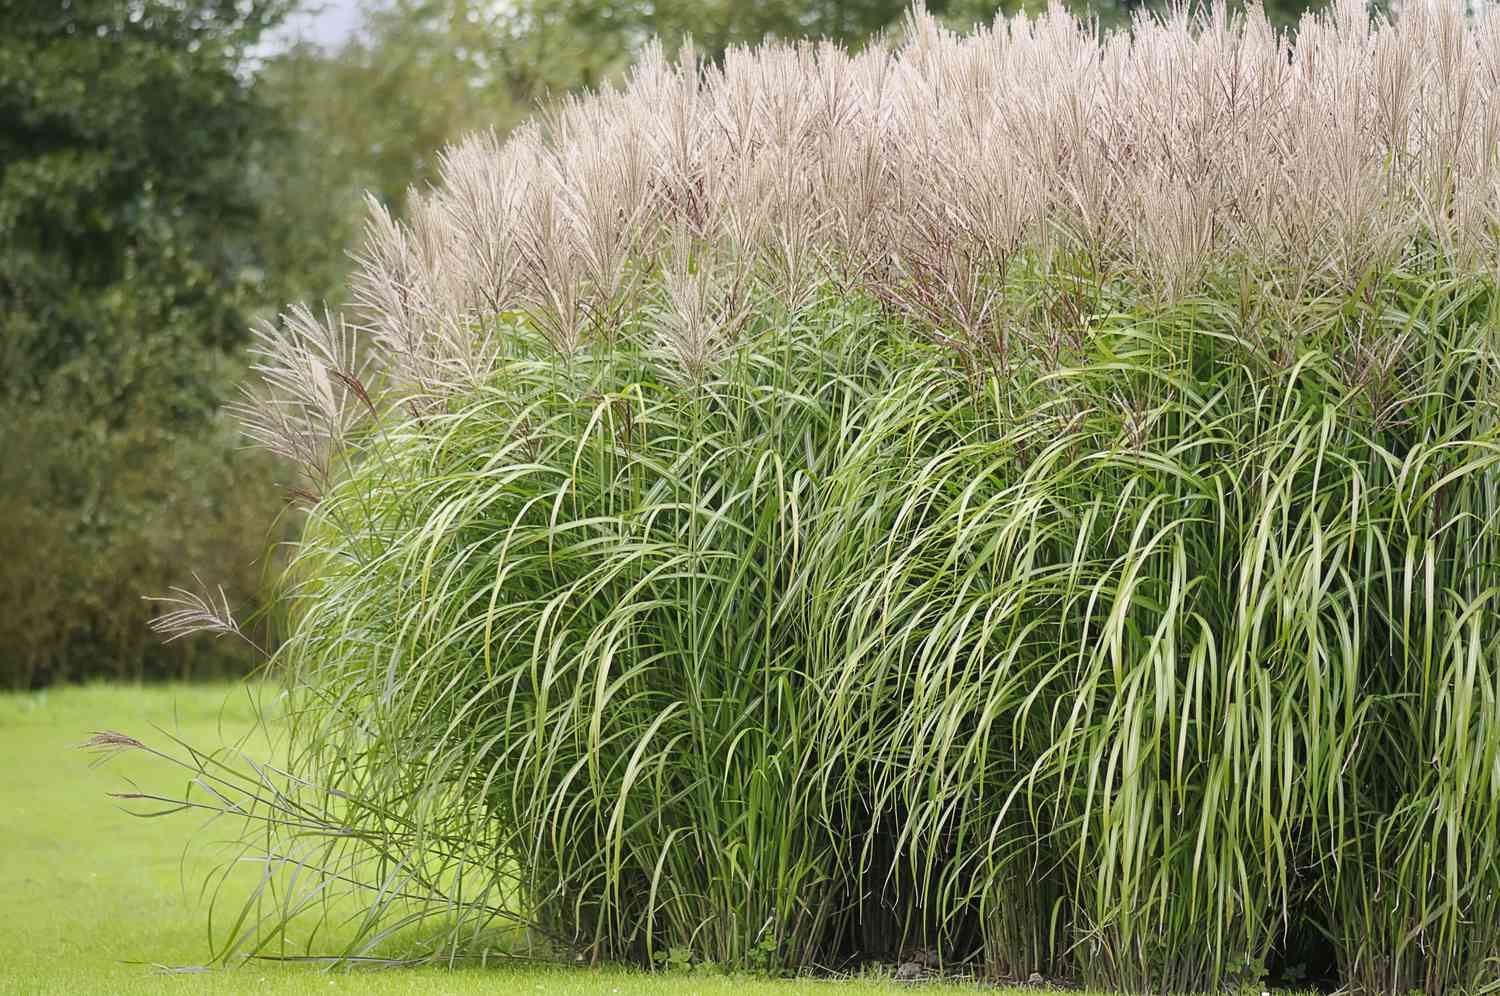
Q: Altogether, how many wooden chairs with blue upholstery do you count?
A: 0